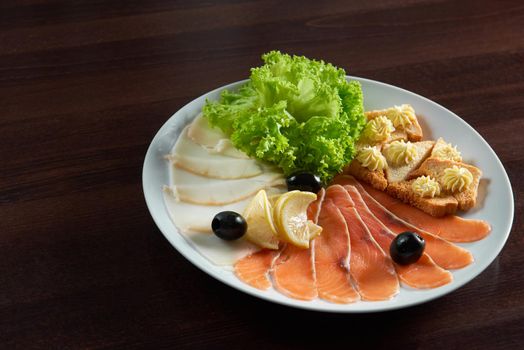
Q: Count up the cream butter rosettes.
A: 7